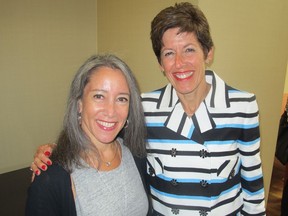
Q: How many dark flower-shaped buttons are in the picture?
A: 6